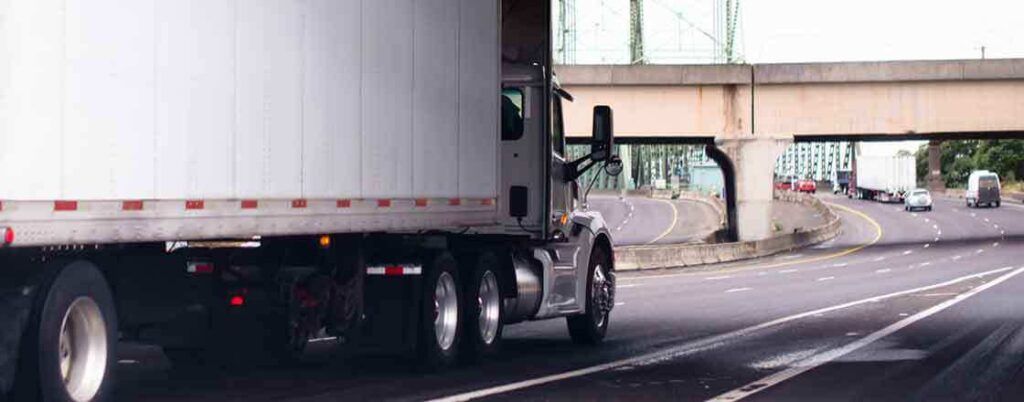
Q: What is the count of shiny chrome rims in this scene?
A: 4